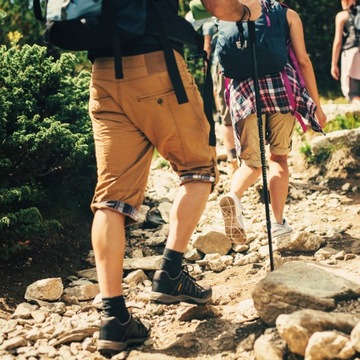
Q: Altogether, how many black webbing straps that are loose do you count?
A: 3